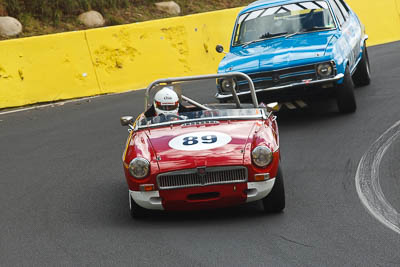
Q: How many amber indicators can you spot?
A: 2